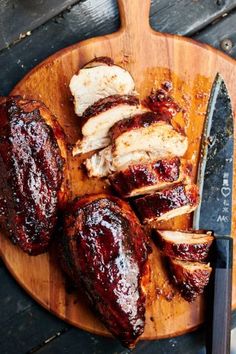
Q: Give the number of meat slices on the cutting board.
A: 7